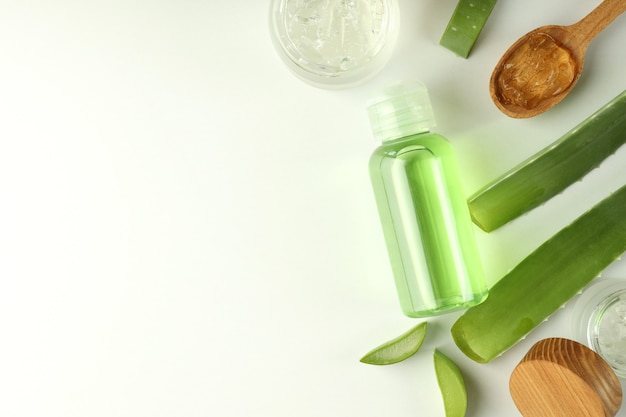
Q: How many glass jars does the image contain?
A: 2